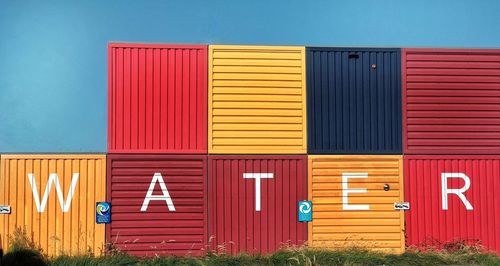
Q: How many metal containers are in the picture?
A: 9